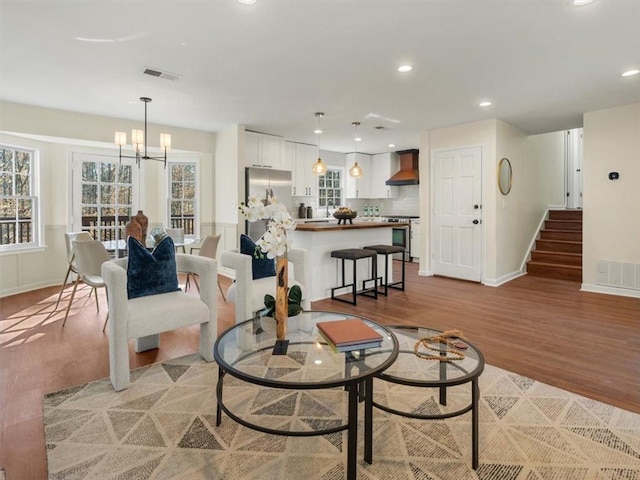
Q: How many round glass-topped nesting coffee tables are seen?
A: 2